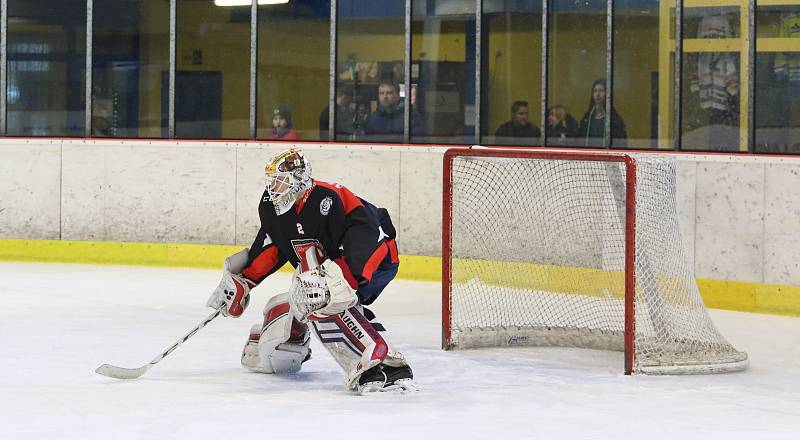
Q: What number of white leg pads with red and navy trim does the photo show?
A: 2